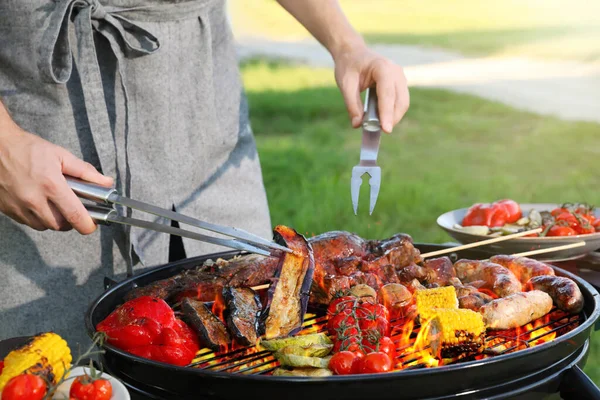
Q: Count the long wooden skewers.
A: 2